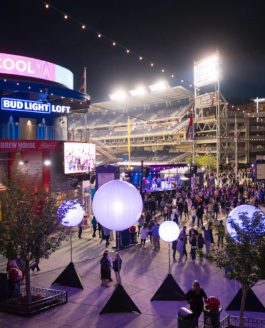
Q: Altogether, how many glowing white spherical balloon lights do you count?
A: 4